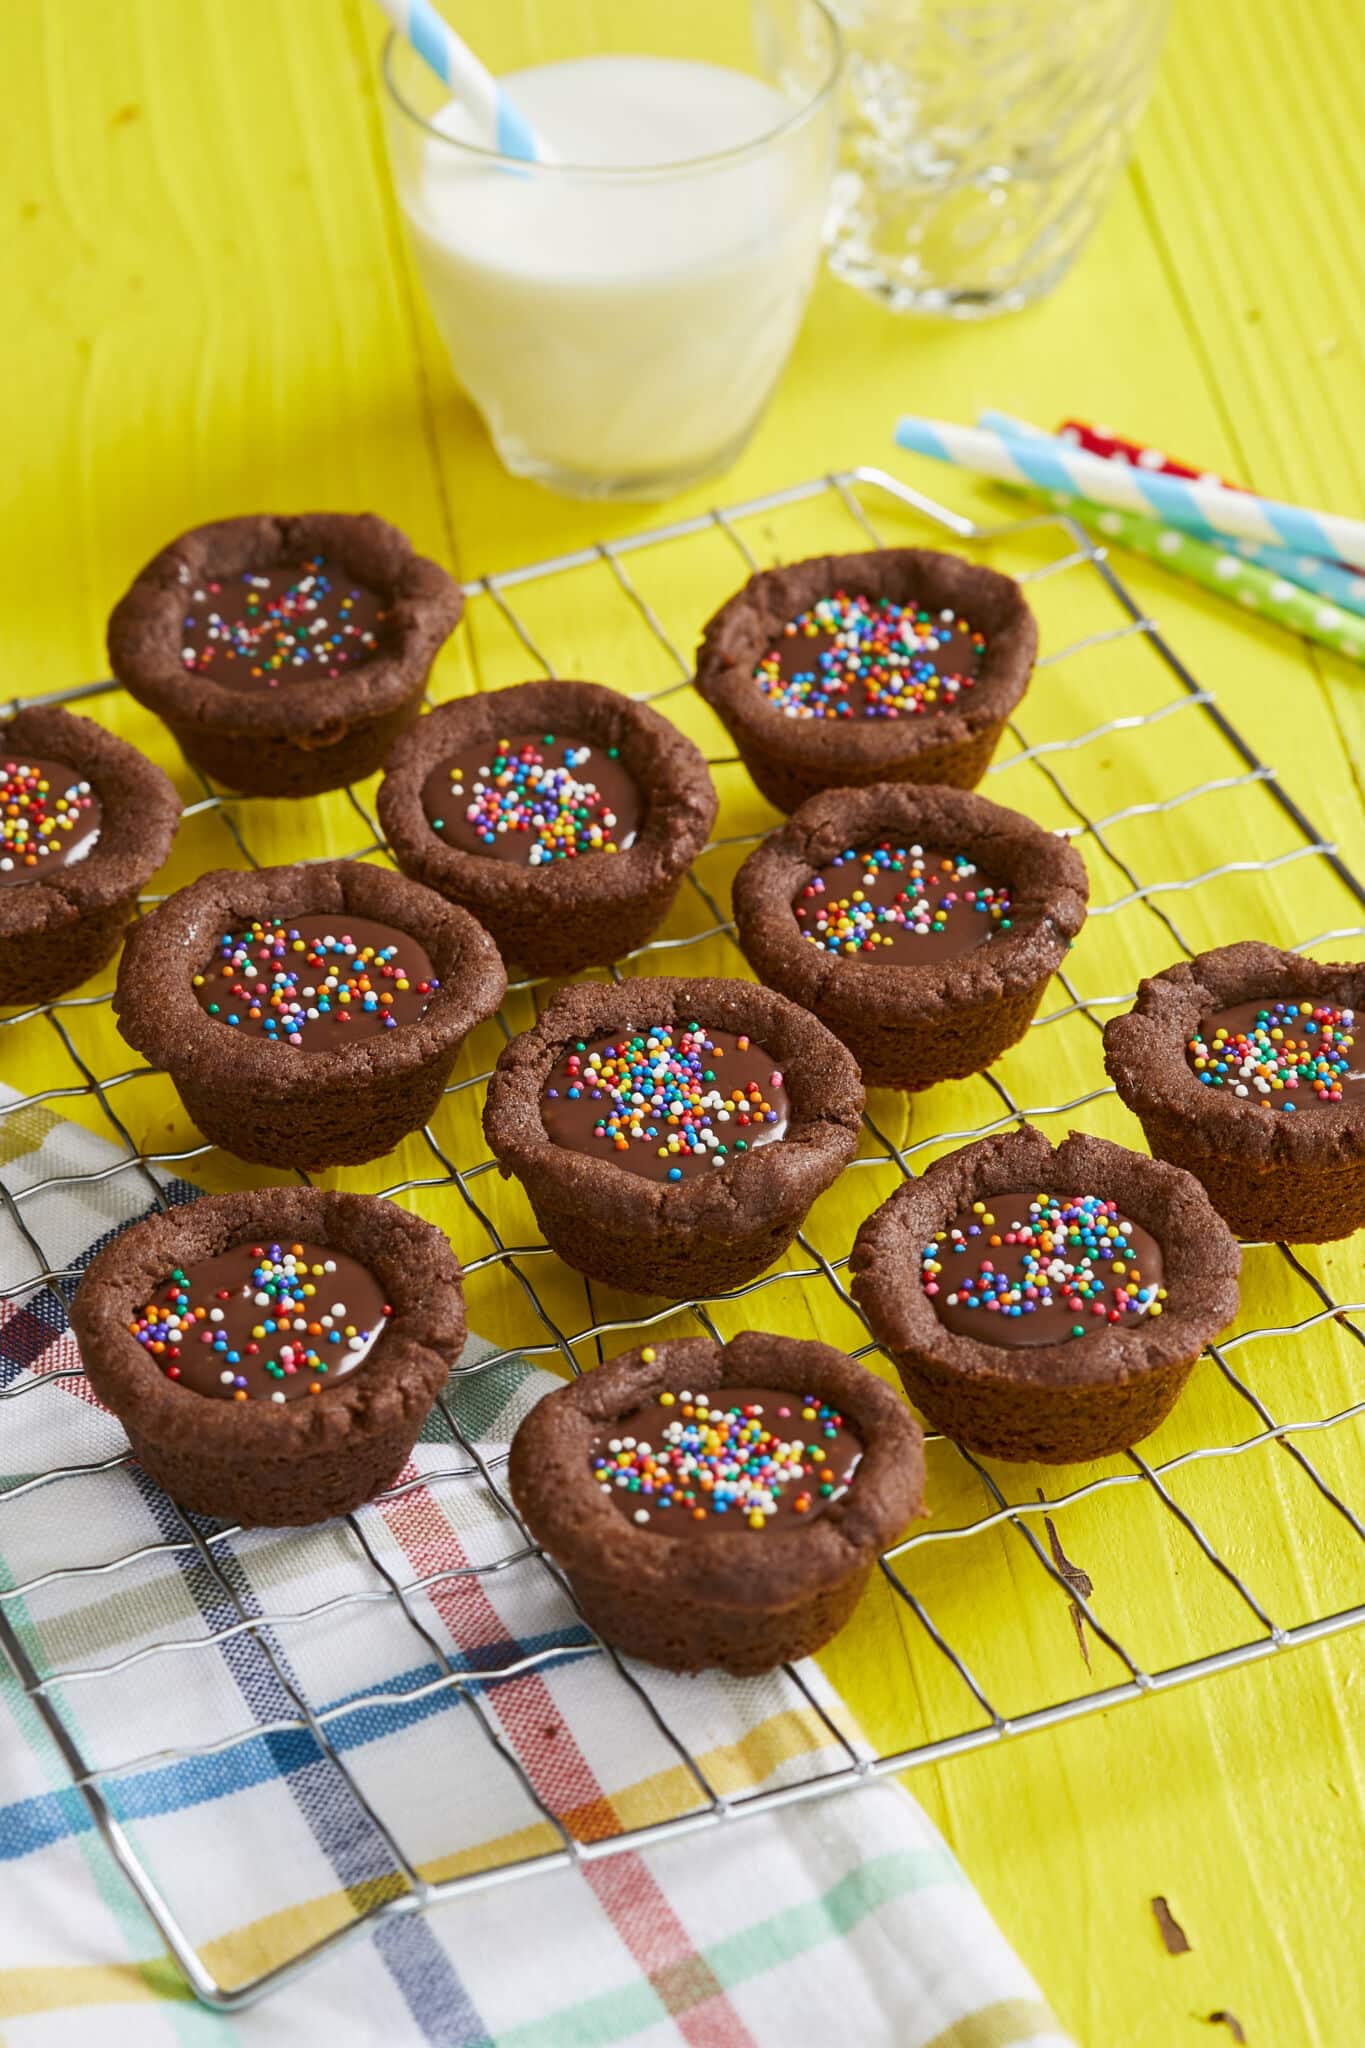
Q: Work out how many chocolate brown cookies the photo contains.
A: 11